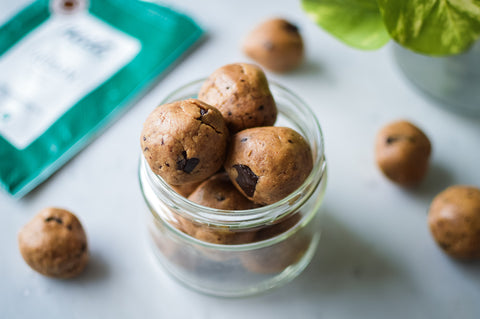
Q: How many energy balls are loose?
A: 4